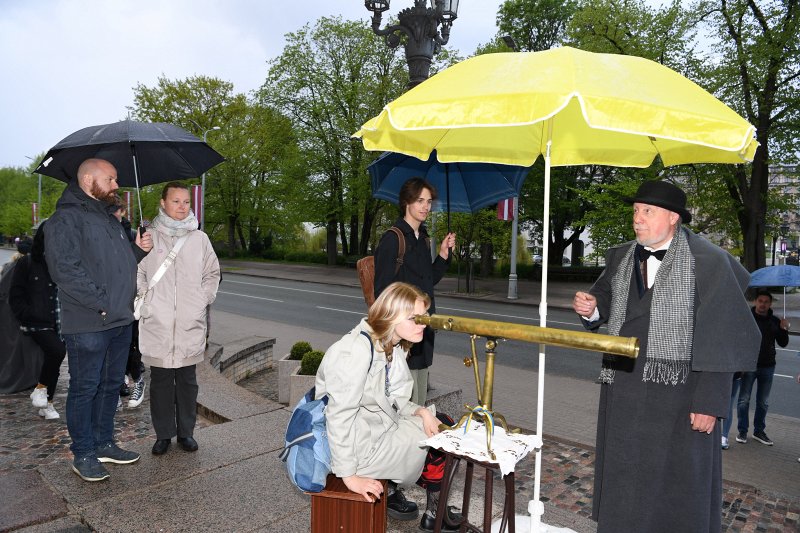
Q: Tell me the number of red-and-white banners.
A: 4